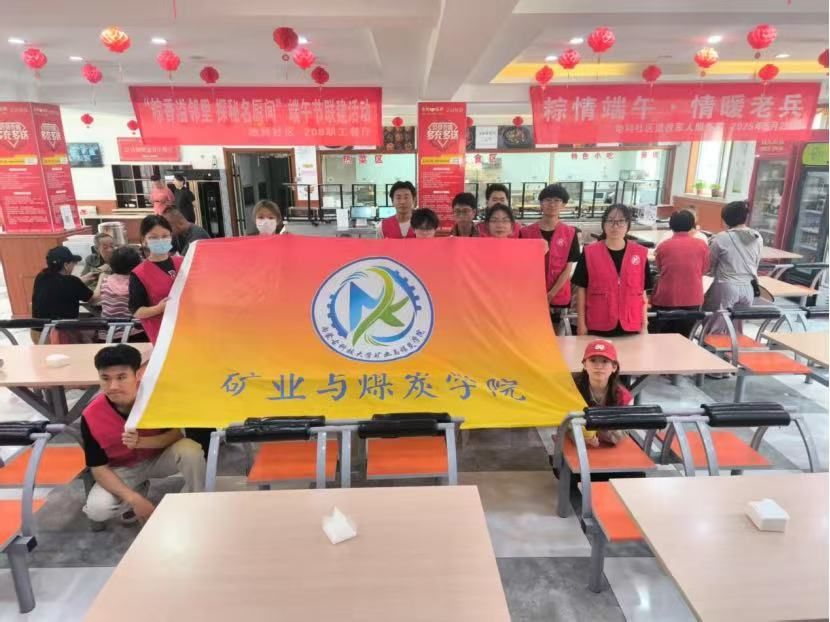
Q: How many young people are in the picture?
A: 11